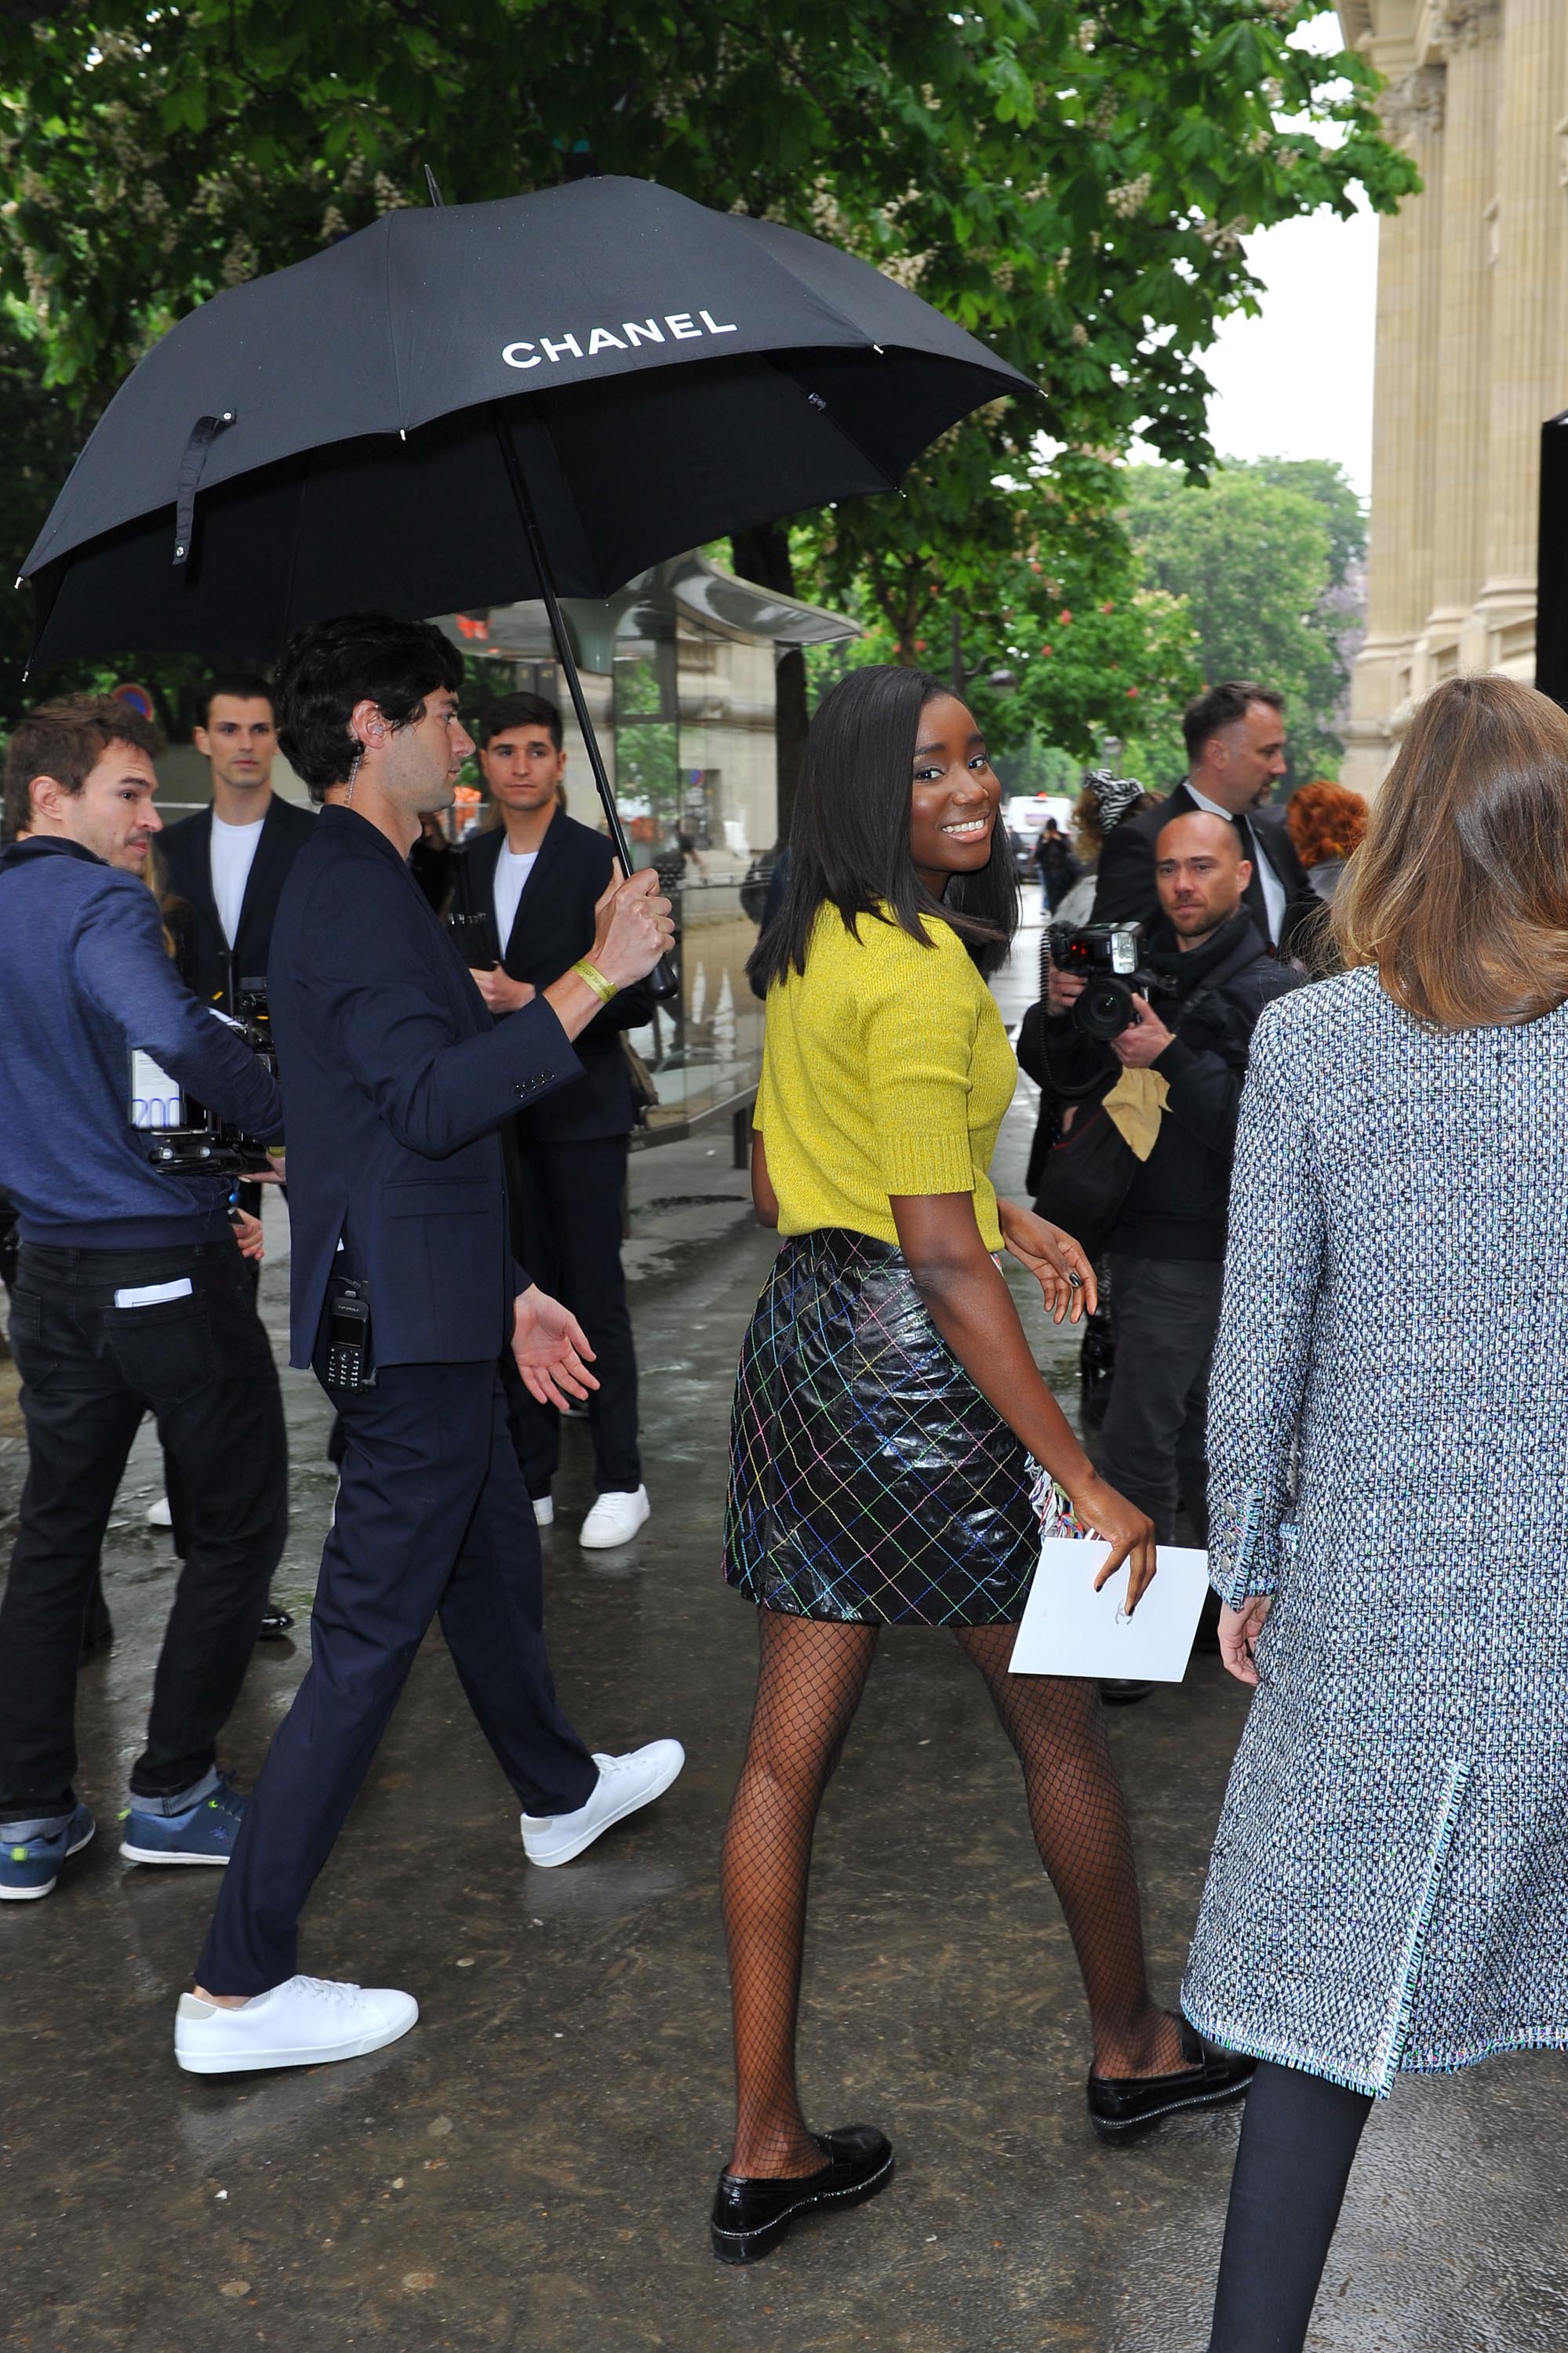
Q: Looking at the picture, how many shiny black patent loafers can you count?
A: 2